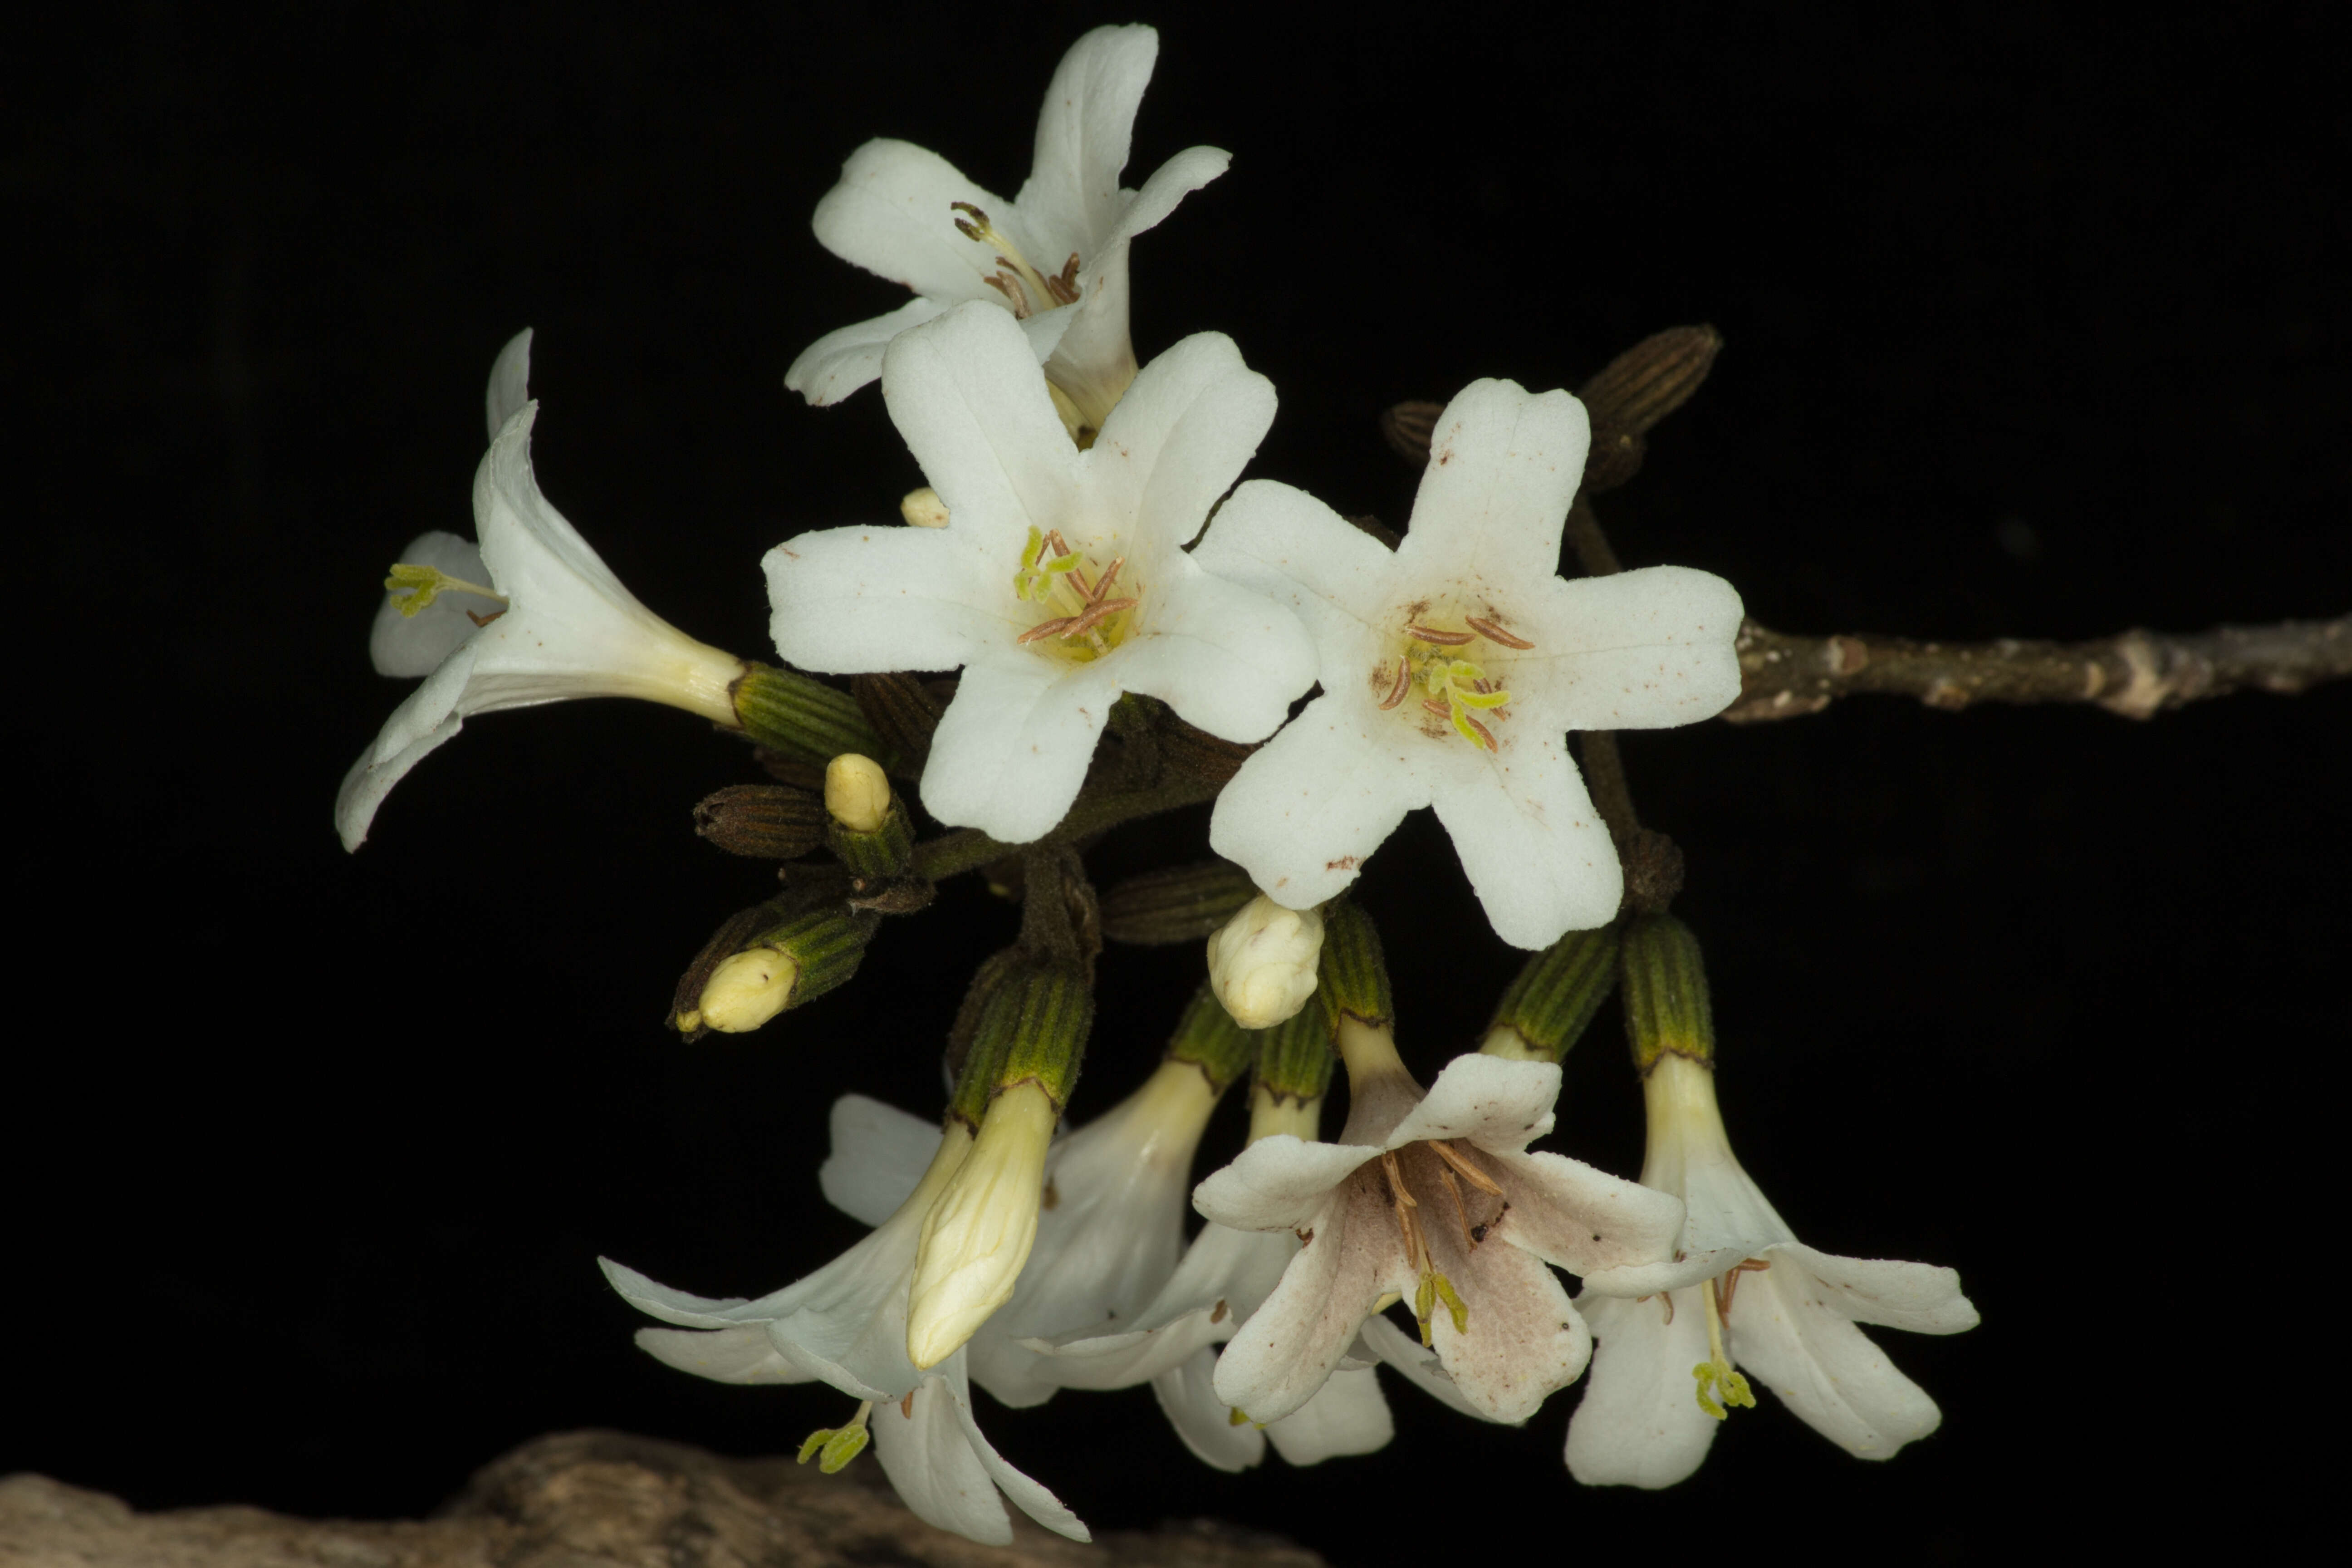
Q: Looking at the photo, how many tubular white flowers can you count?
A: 9